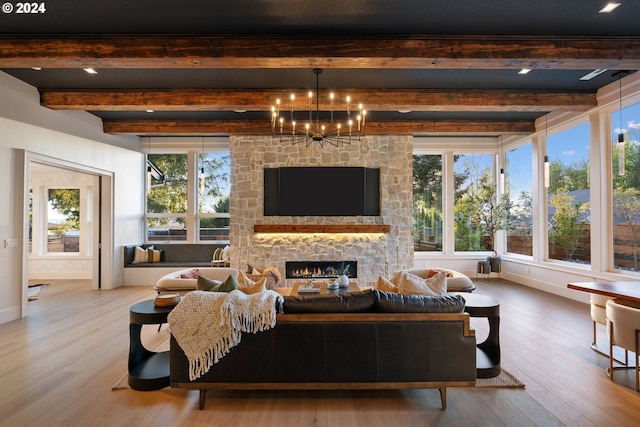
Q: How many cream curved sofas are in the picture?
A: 2